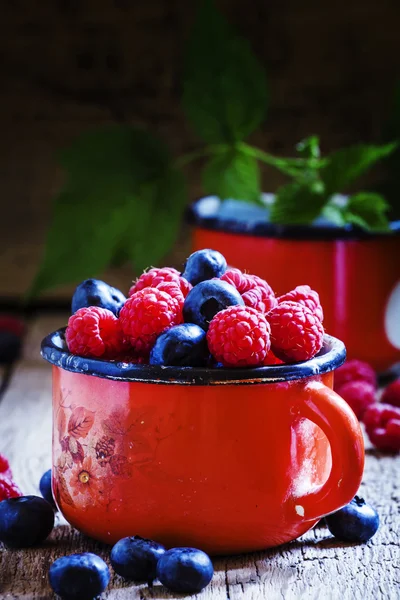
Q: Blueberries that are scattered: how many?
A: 6